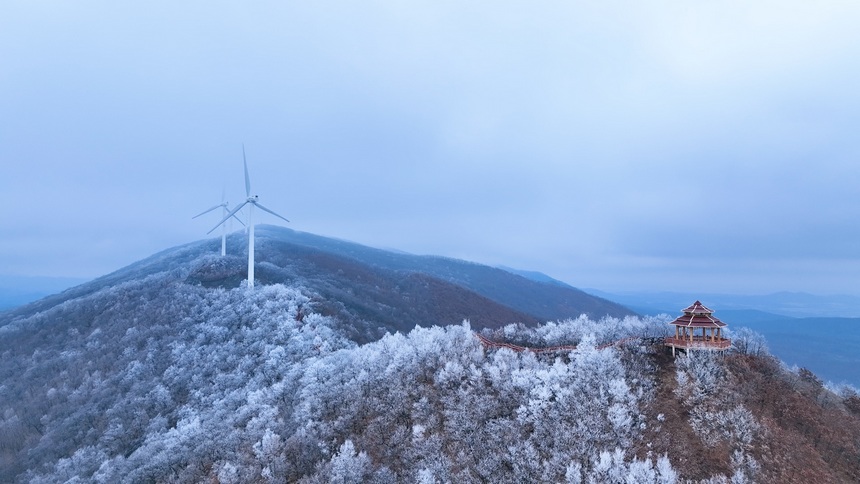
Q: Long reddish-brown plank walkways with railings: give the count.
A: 1